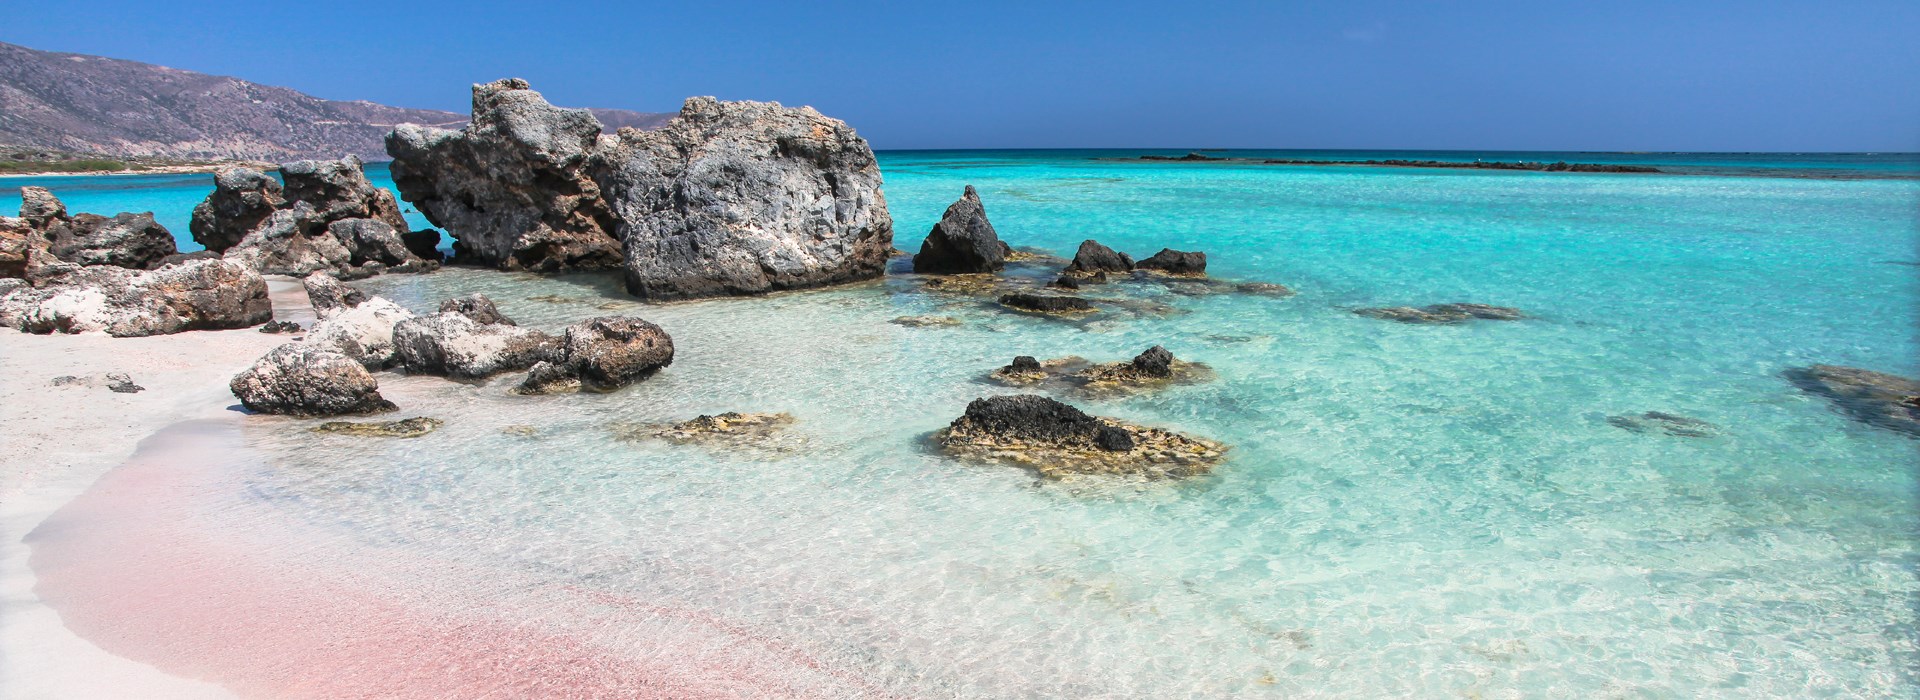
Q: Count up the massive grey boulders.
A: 2